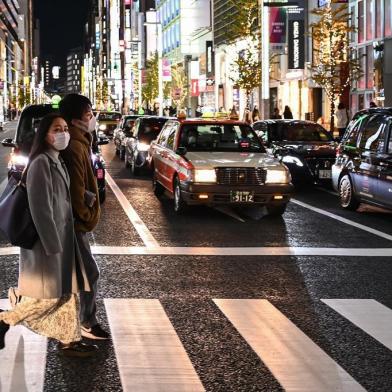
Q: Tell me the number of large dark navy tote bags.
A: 1